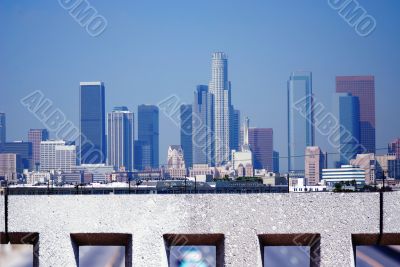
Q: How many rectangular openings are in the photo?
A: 5